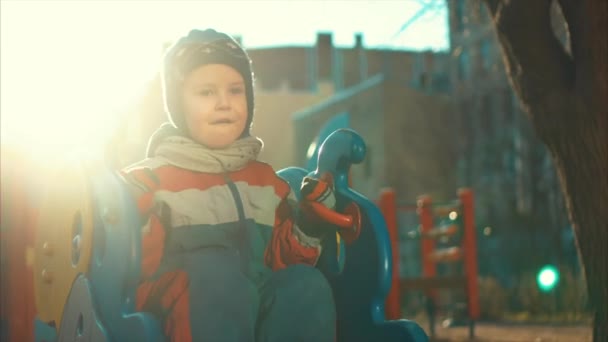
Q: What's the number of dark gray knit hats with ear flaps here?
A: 1